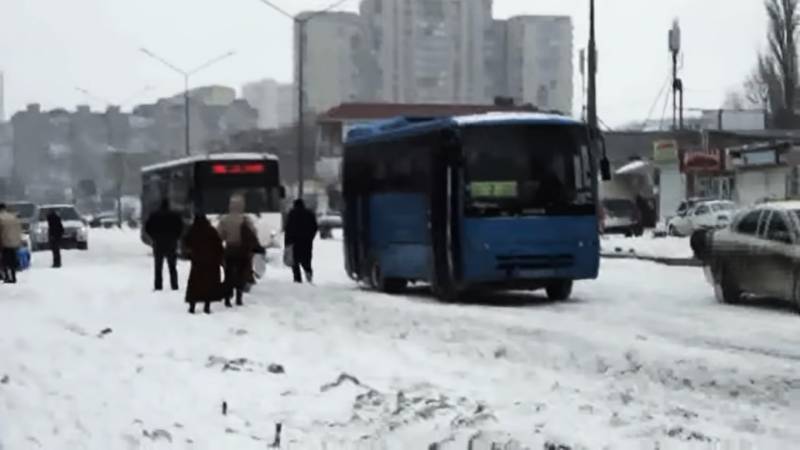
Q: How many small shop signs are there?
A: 3